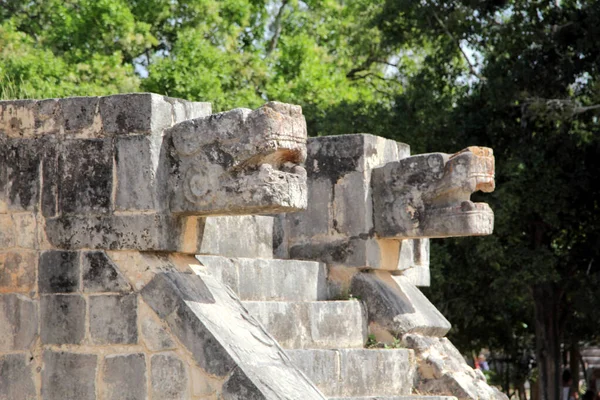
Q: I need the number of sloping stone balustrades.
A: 2